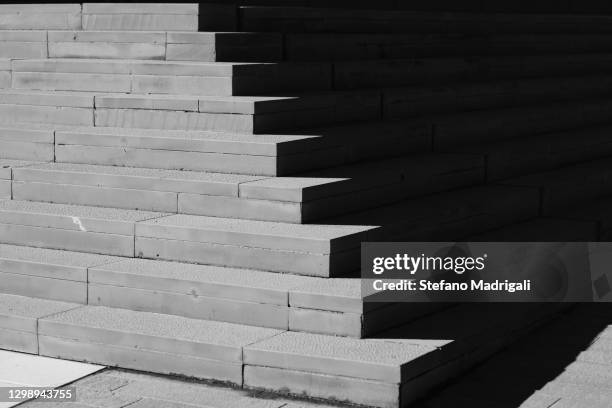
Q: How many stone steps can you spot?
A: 9